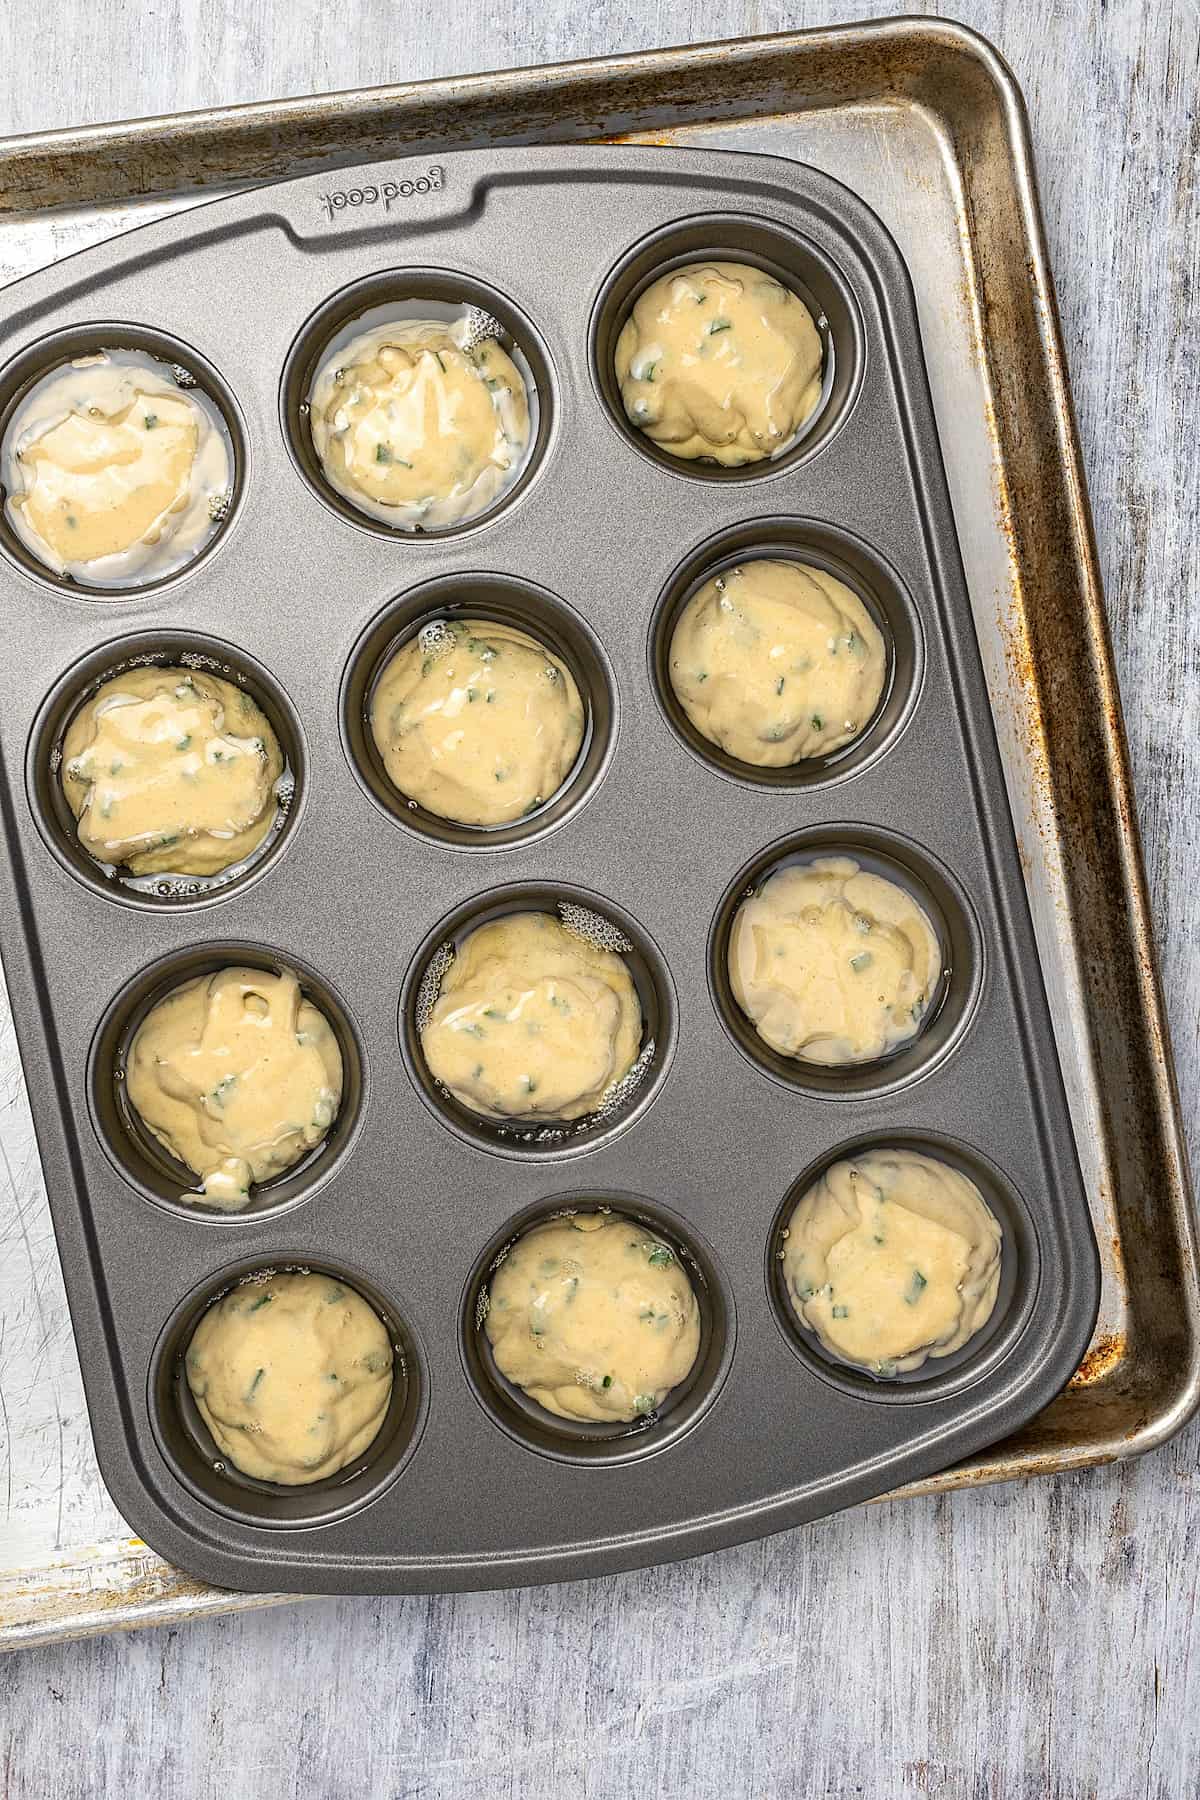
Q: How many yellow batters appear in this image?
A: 12